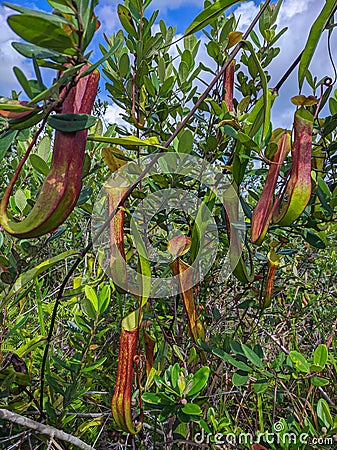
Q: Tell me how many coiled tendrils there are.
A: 2